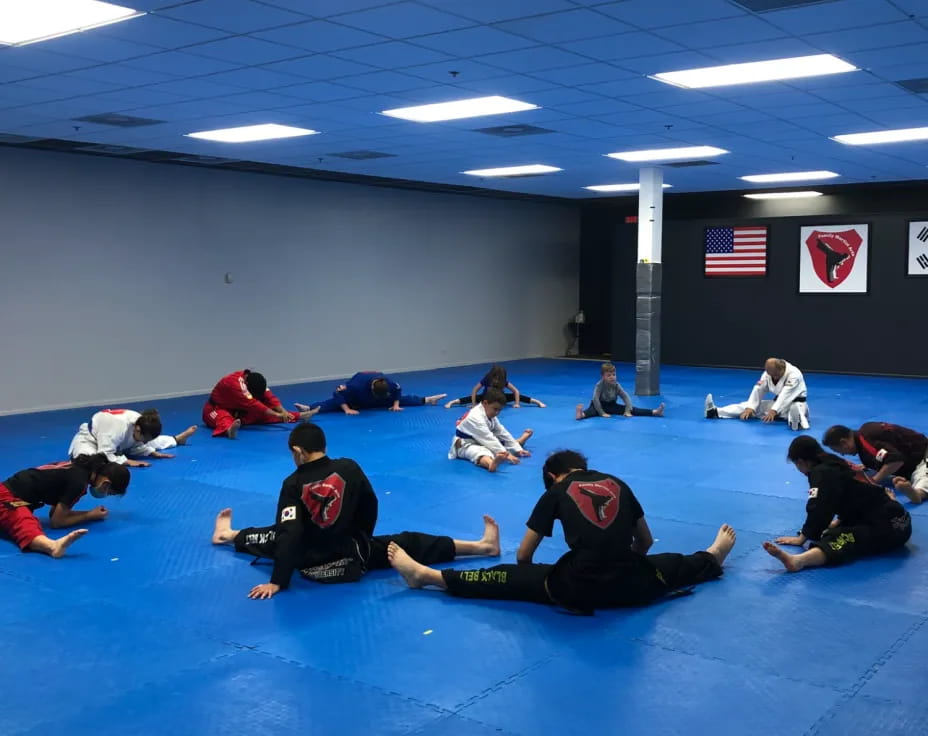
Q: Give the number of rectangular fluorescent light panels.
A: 10